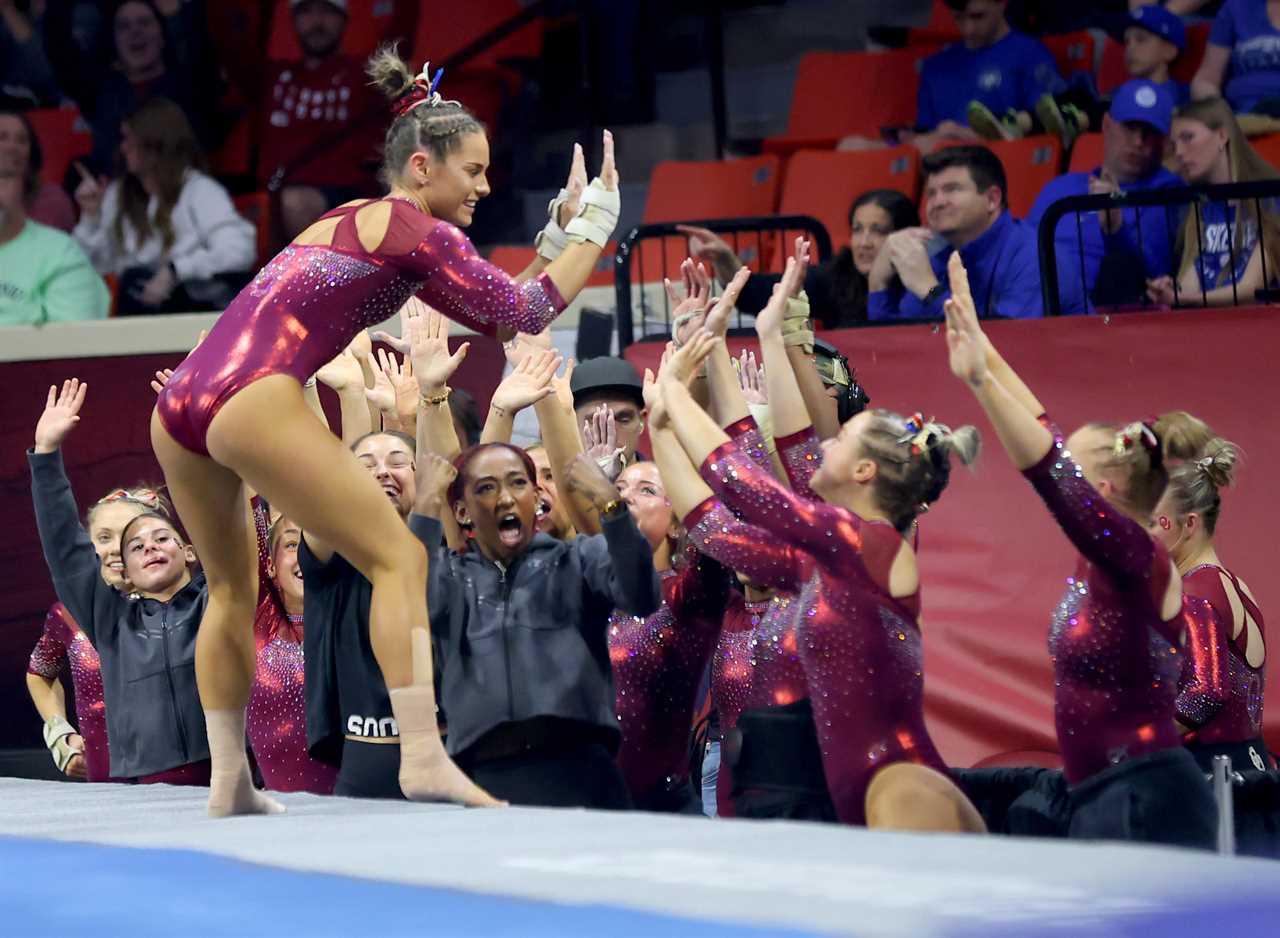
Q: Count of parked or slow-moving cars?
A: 0